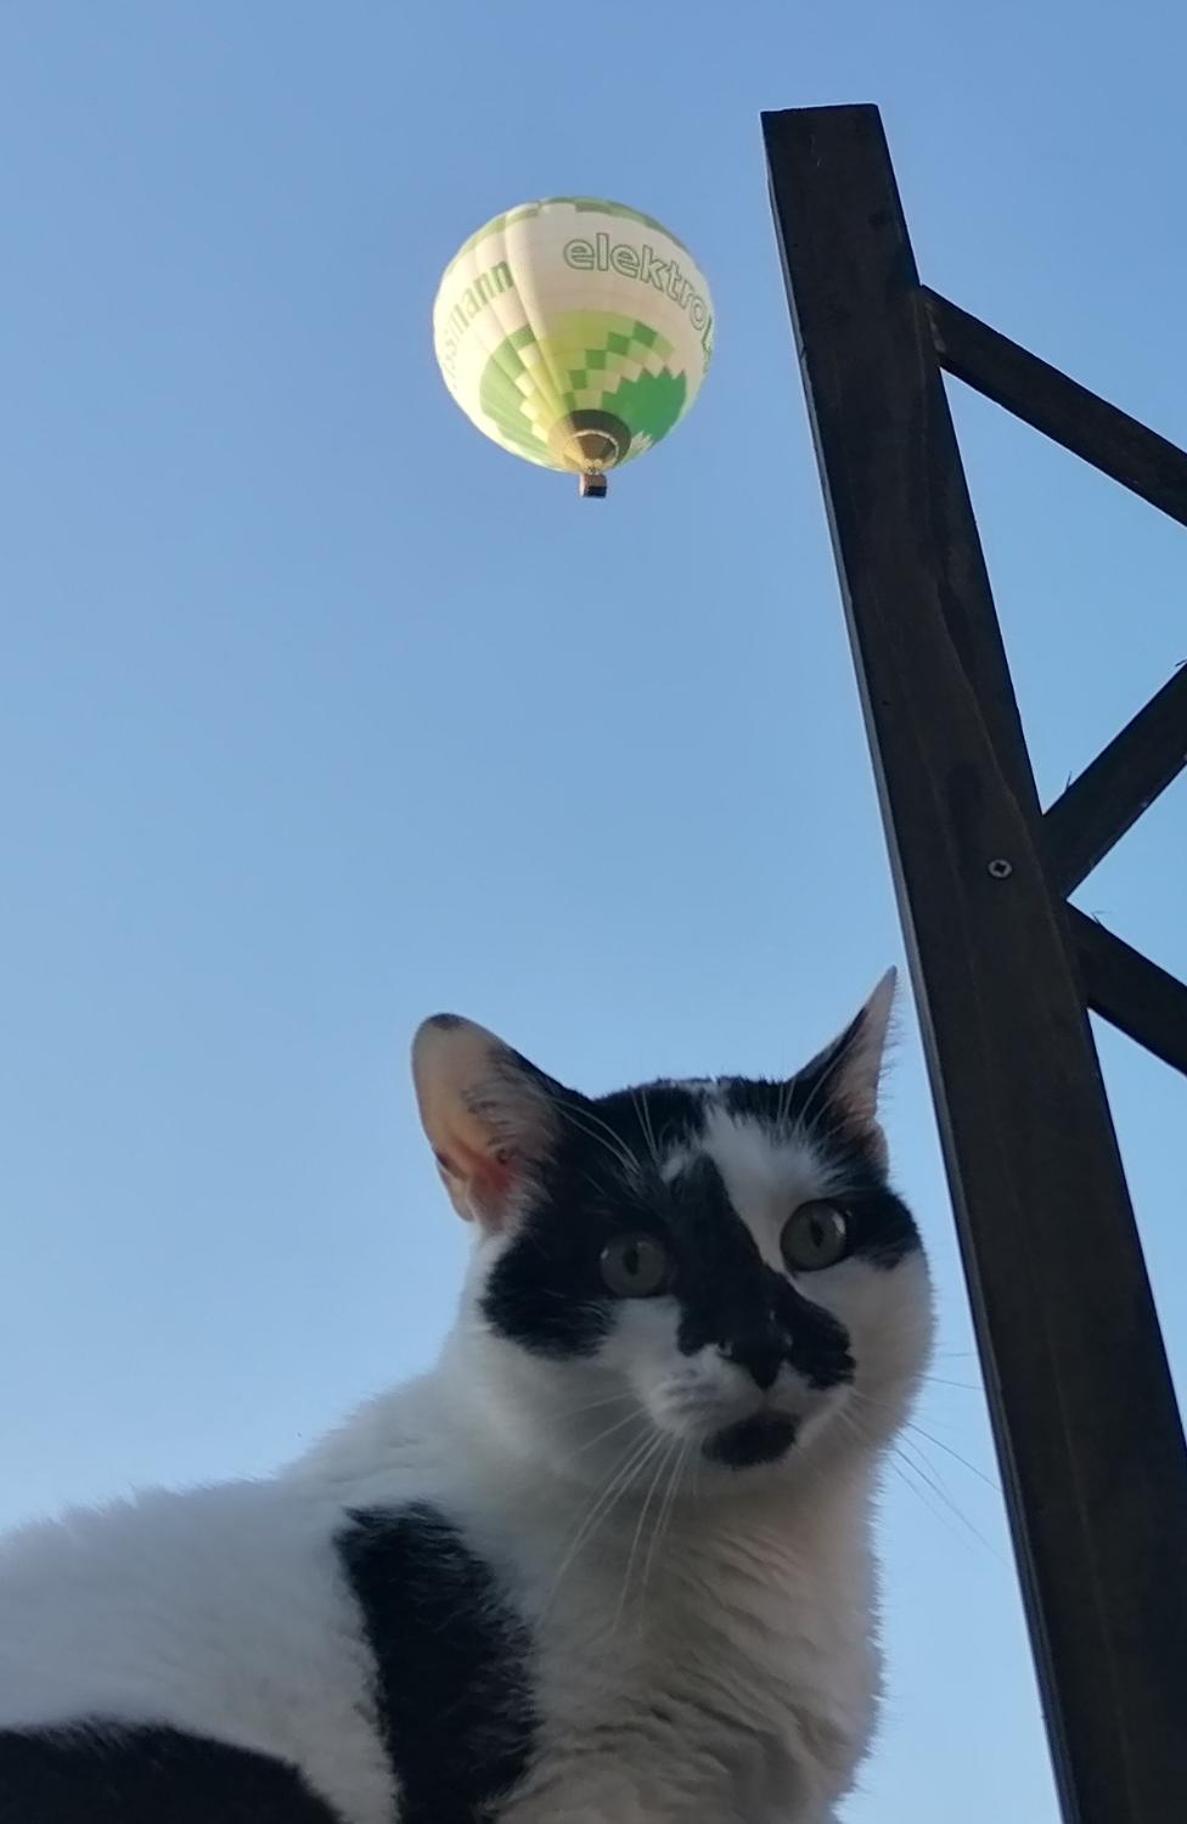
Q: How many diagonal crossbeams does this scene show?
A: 3